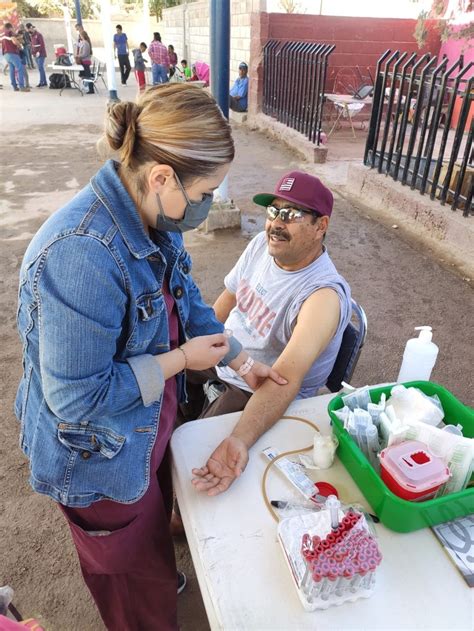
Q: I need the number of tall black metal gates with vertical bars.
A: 2